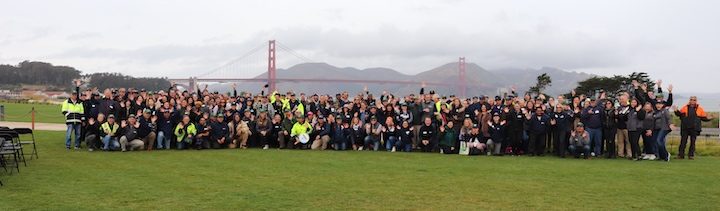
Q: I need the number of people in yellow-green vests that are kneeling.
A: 3